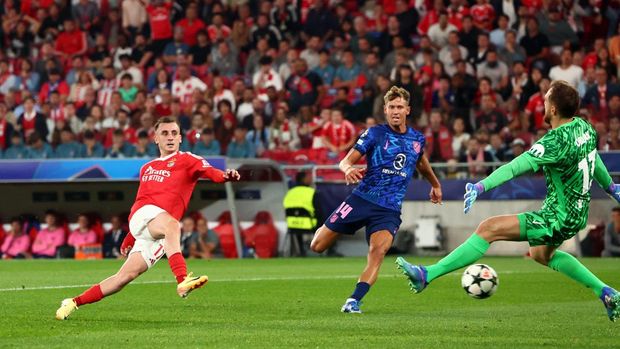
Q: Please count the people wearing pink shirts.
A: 3